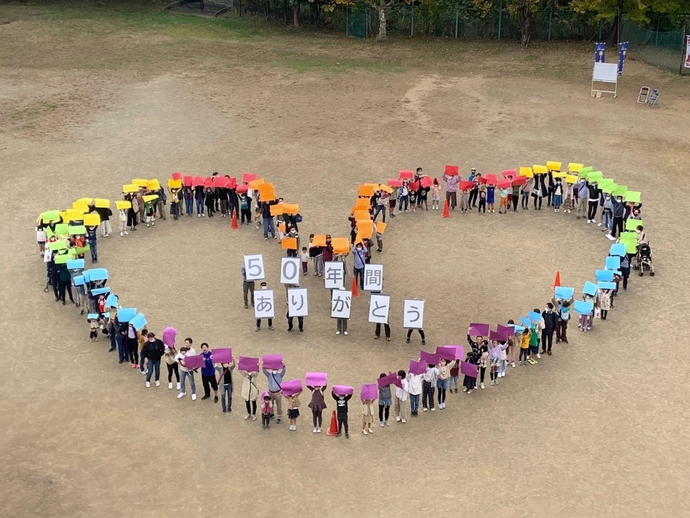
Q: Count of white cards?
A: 9